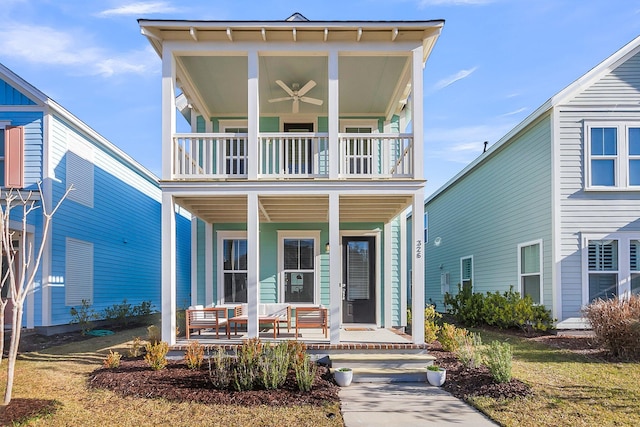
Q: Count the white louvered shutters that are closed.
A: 2